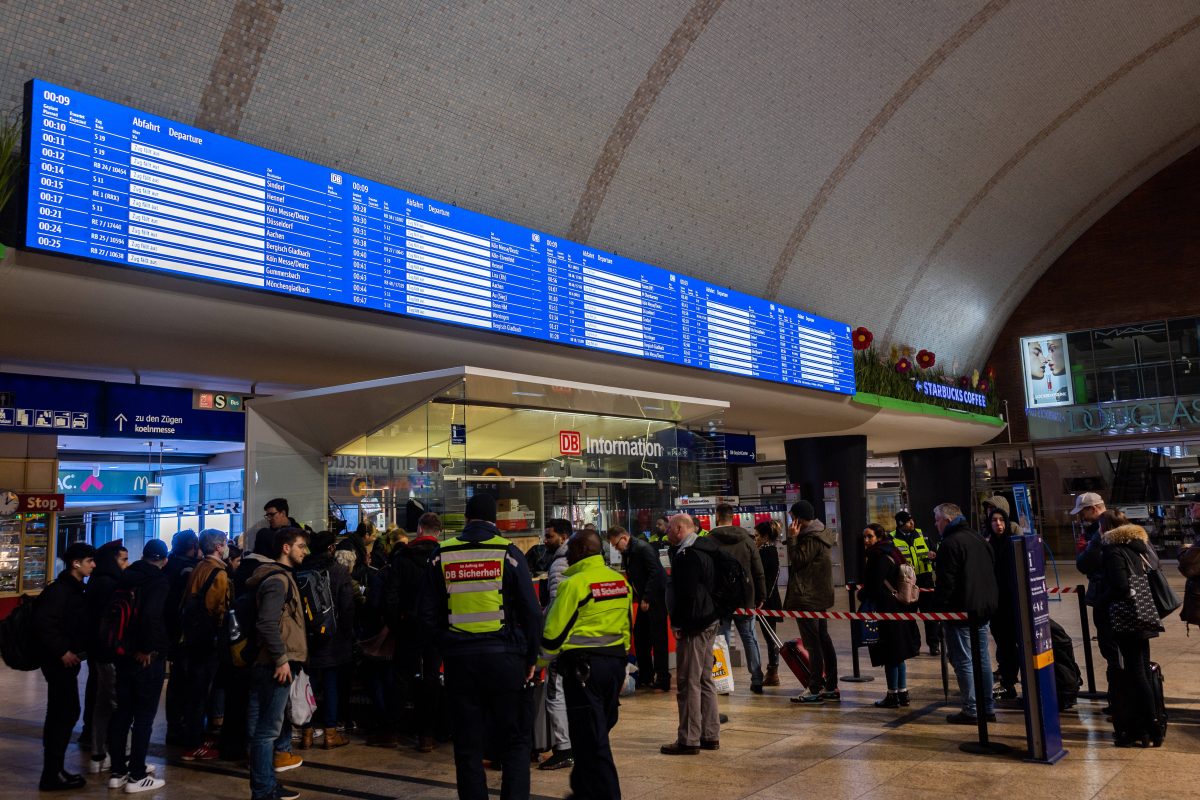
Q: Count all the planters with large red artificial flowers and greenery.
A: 1